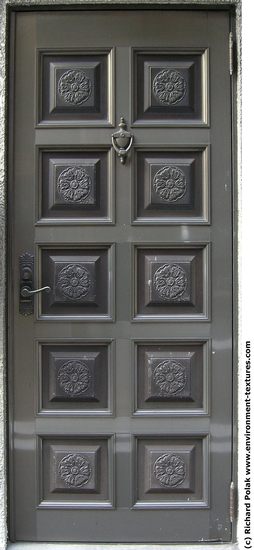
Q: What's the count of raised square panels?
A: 10